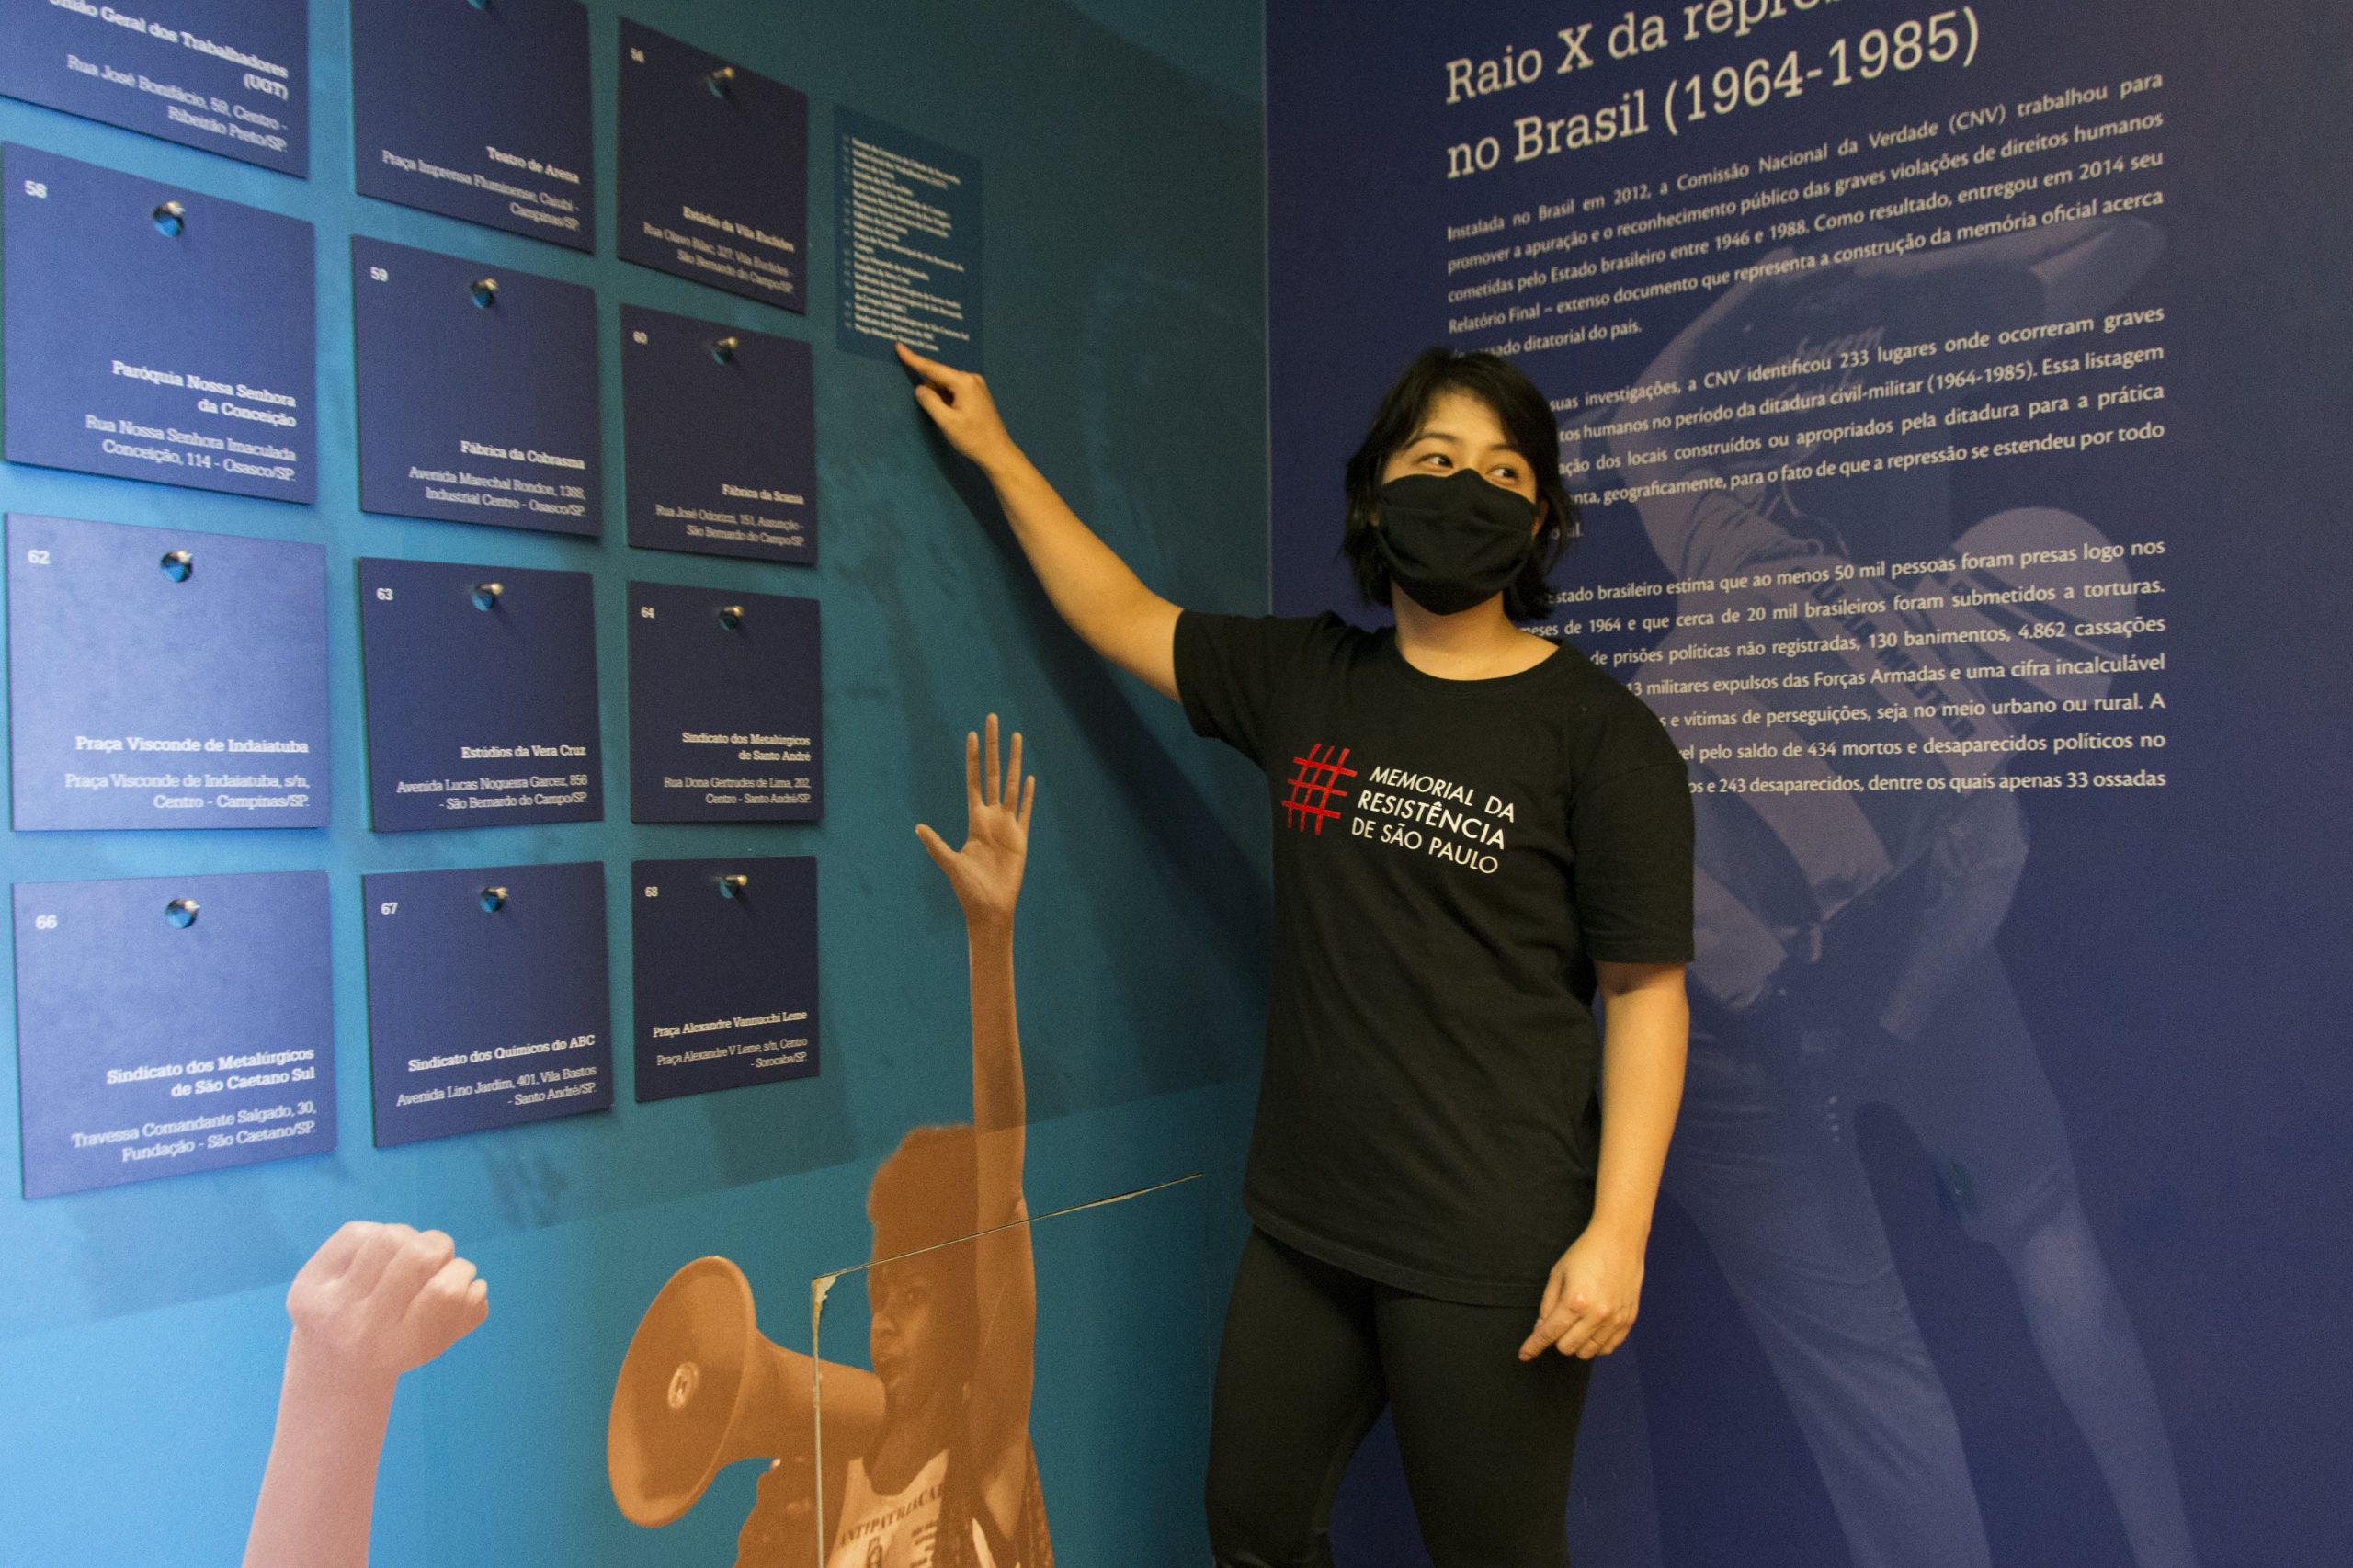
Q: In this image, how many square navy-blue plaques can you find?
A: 12